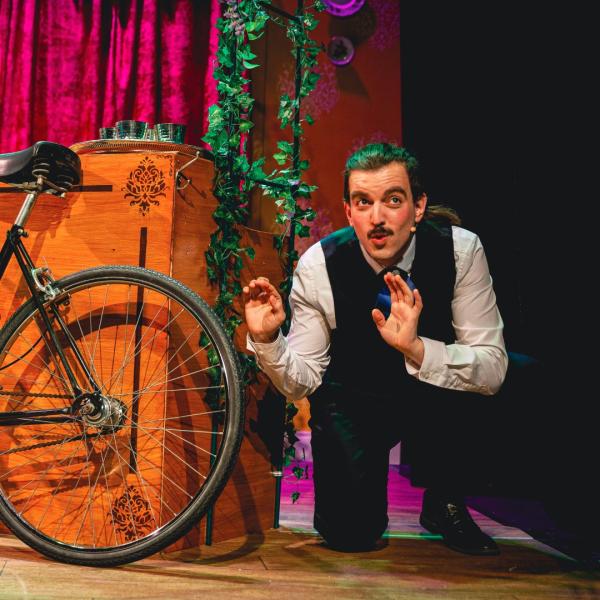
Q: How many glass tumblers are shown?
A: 4